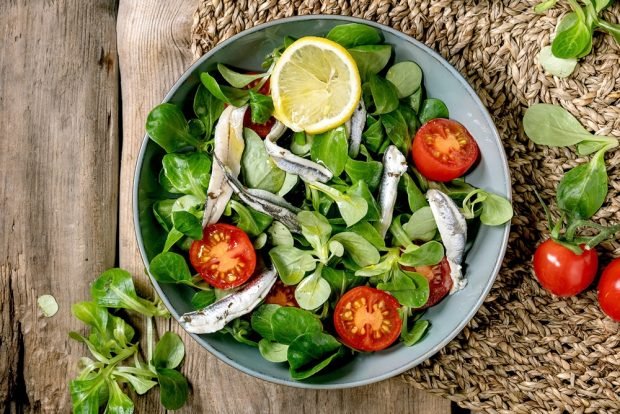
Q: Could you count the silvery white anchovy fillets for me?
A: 7